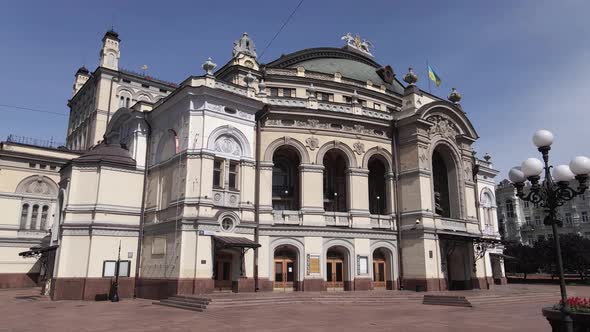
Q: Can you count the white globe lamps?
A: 5